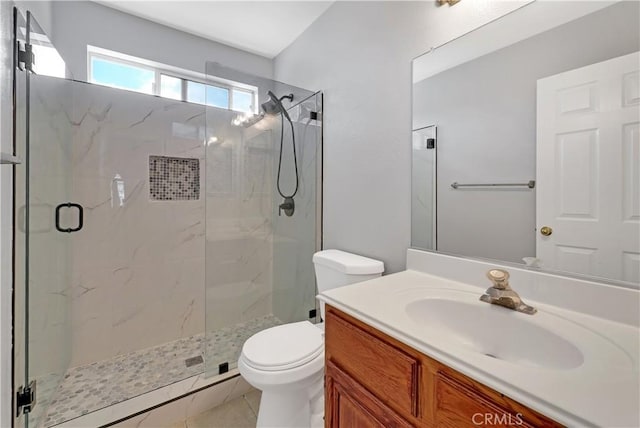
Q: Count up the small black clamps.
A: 3